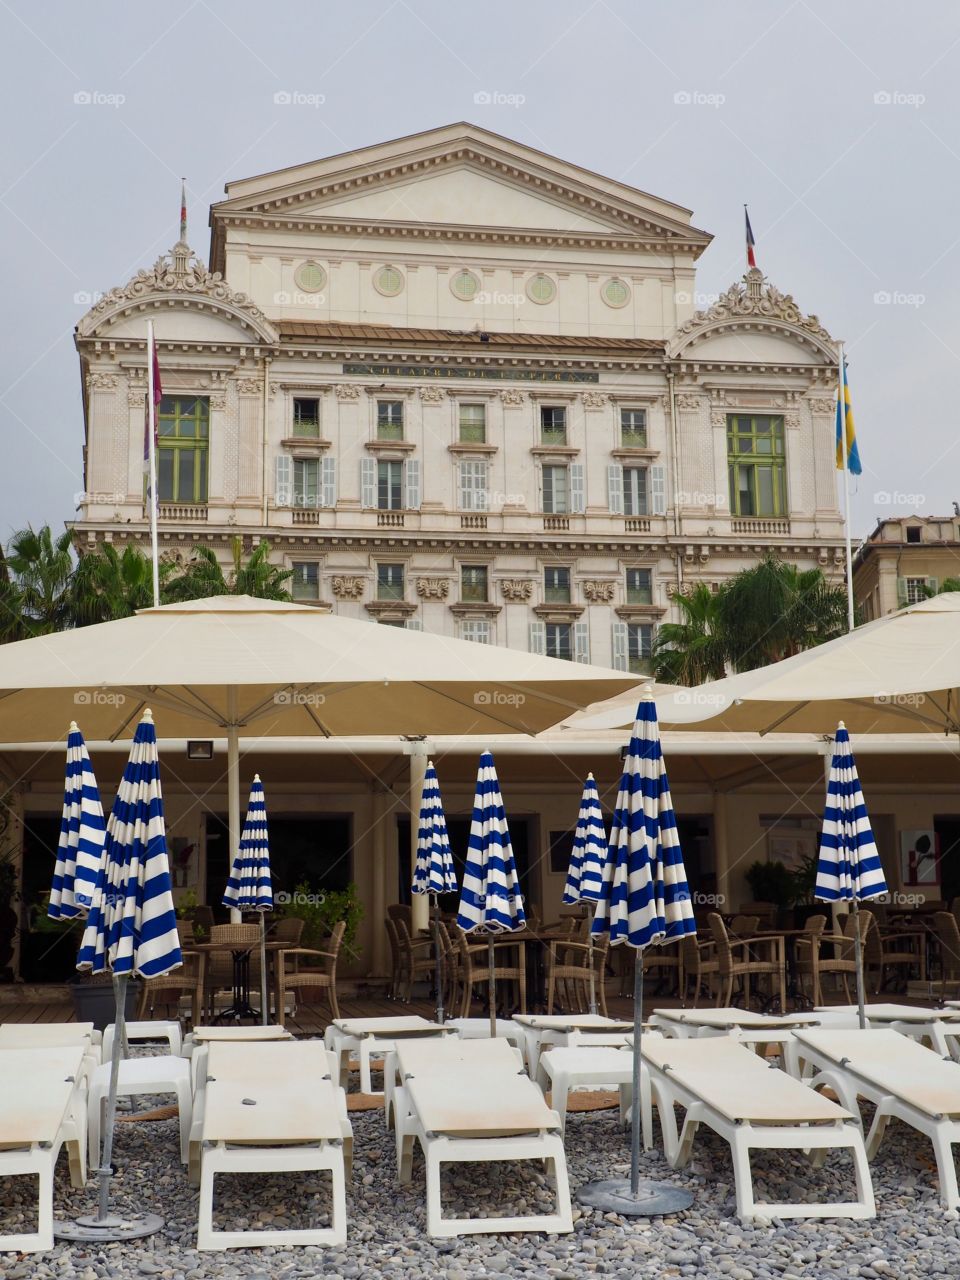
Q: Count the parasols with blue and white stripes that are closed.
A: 8